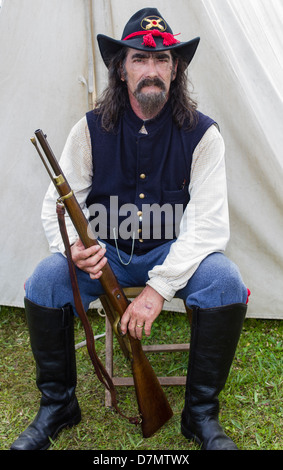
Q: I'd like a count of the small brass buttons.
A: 5